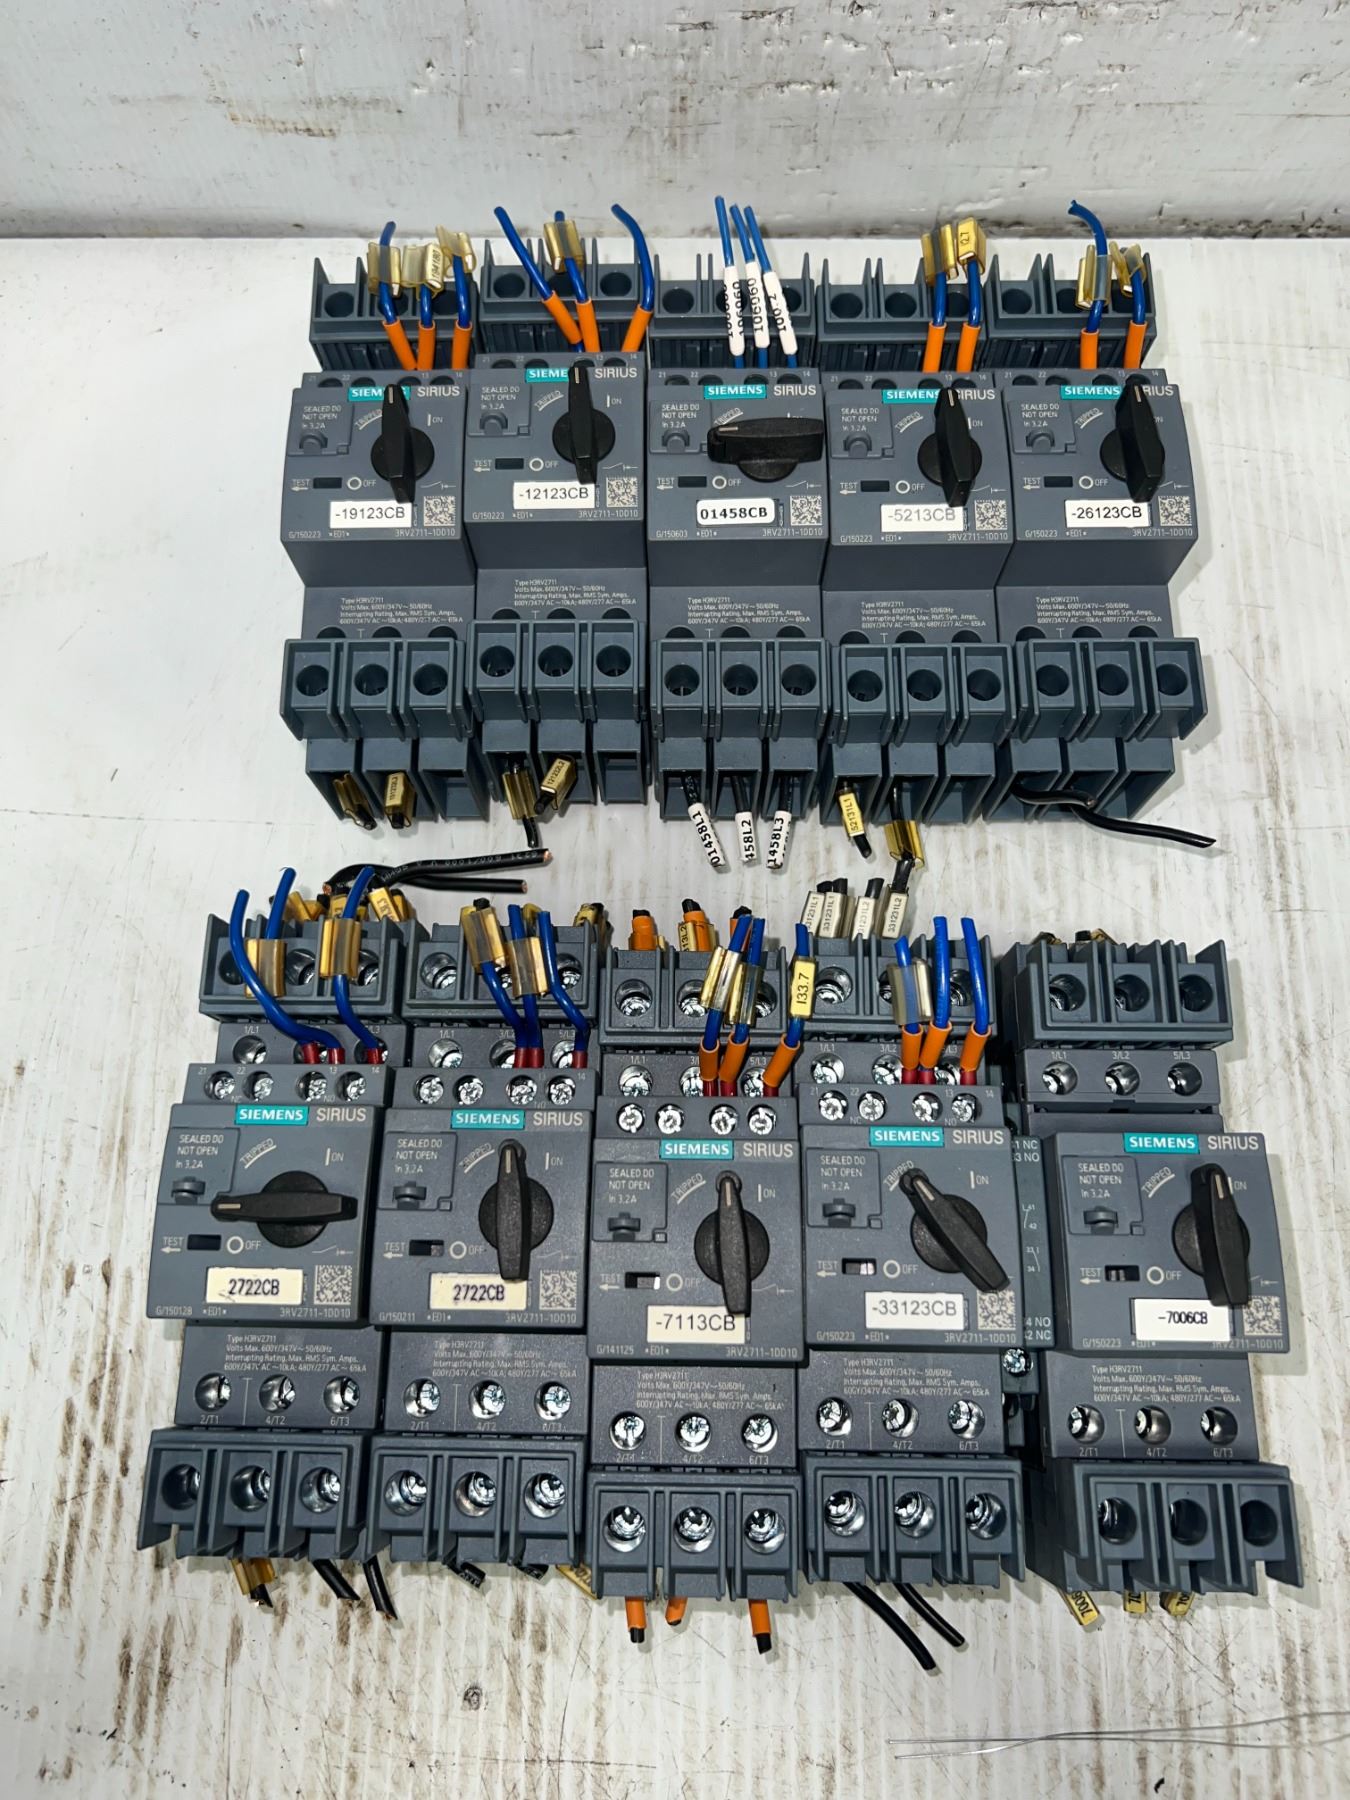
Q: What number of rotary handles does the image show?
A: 10